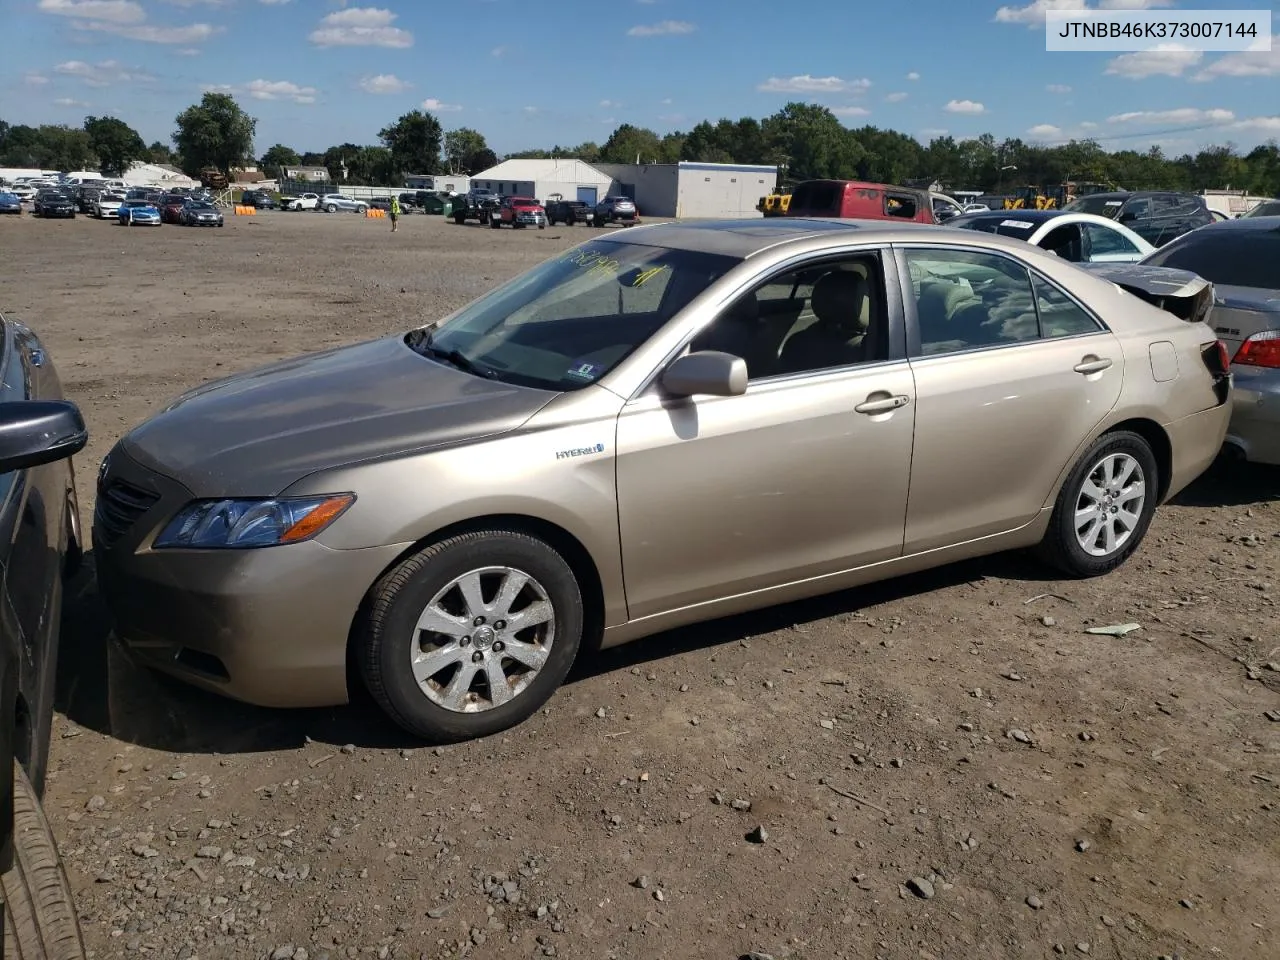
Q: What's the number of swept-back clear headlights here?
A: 1